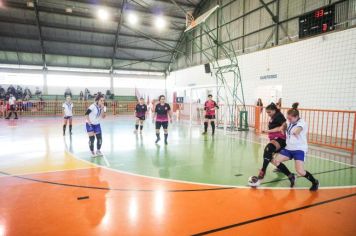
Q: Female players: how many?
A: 7